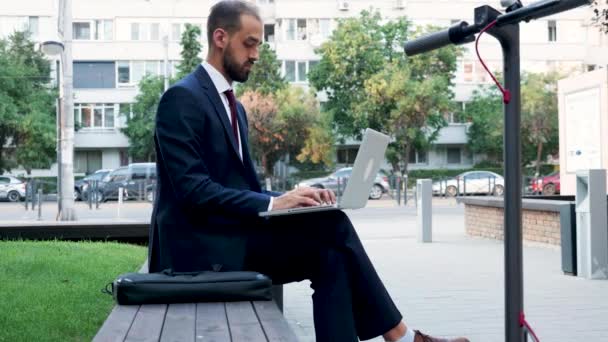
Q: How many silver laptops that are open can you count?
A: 1